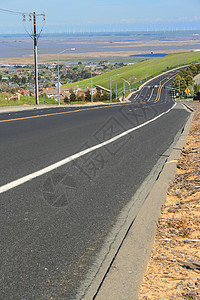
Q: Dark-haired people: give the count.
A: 0